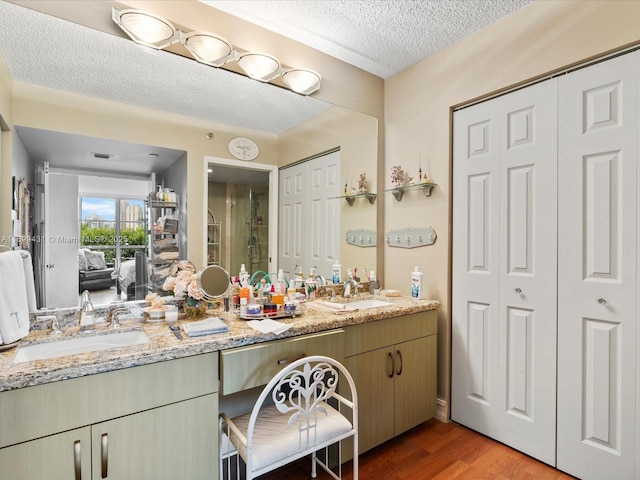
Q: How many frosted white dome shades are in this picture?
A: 4